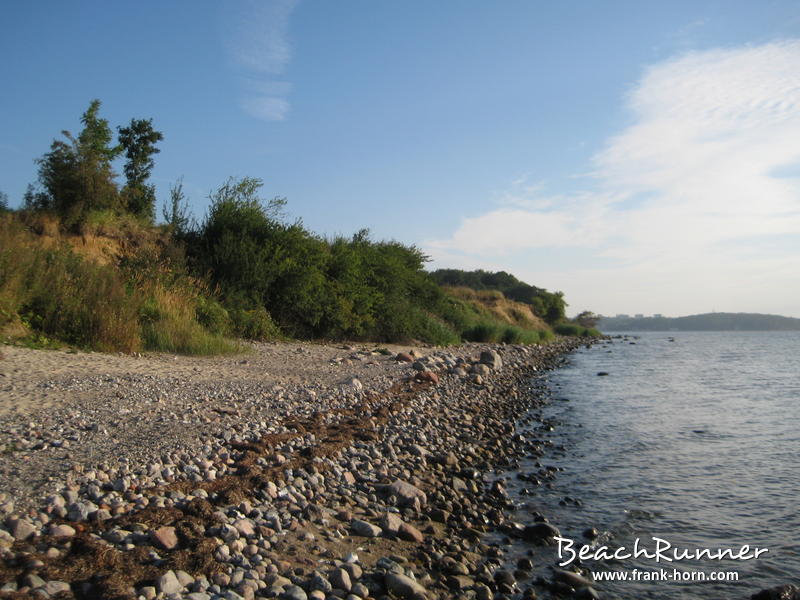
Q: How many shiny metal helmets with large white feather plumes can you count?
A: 0